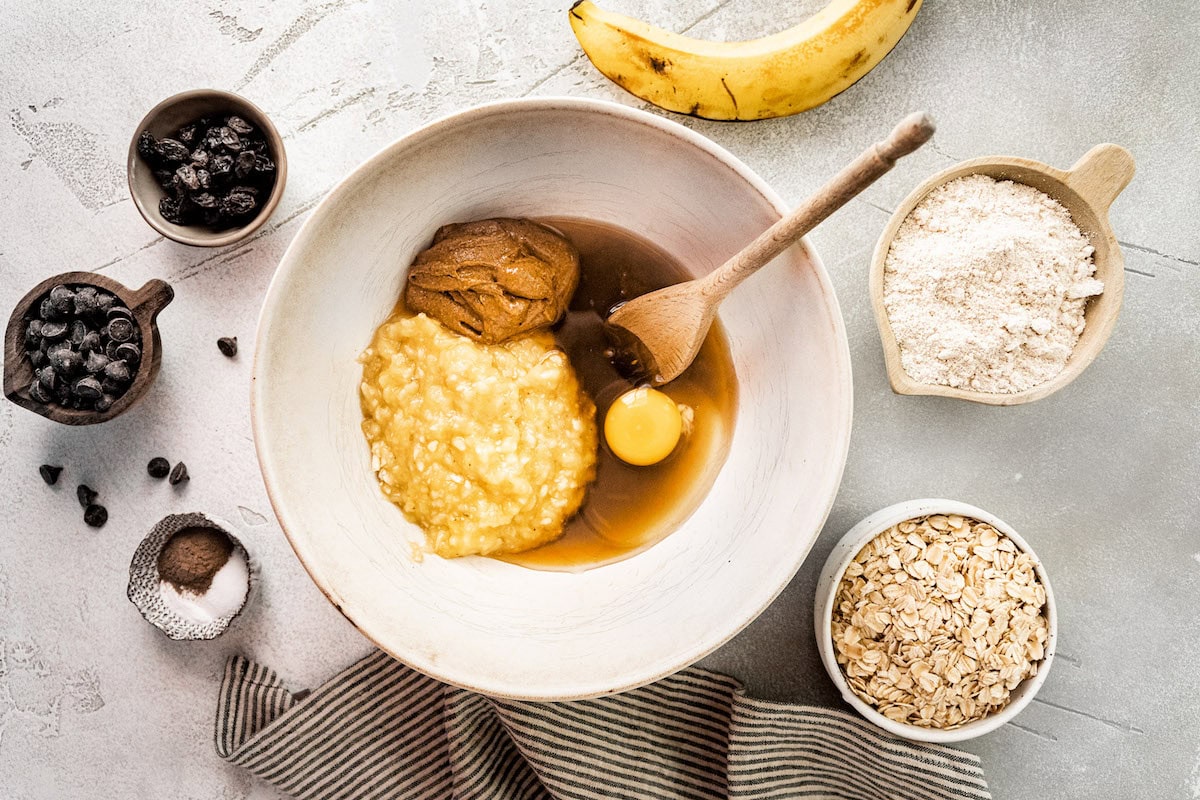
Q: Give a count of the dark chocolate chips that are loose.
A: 6